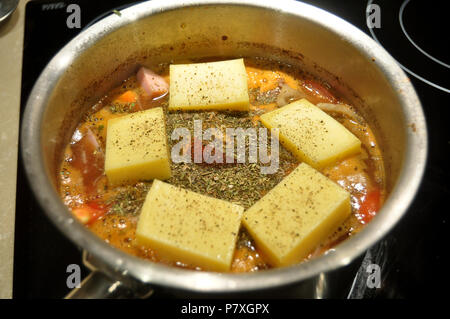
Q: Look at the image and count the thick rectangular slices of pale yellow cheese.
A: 5